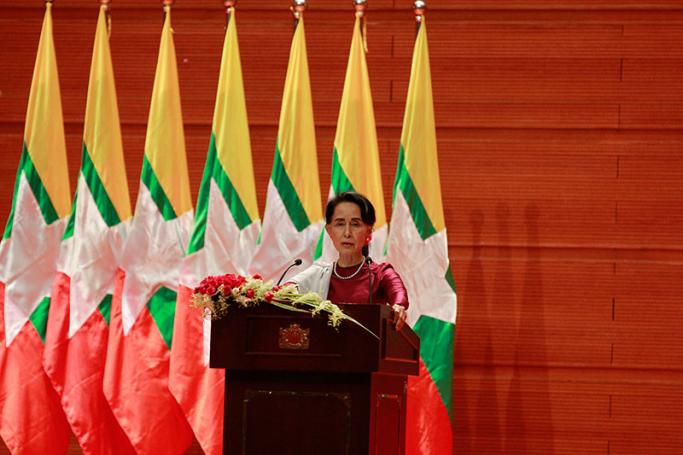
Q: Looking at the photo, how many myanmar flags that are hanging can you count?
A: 7